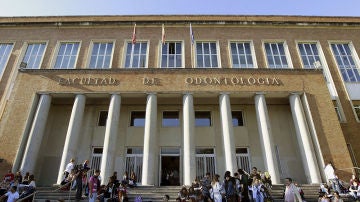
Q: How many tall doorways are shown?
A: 5